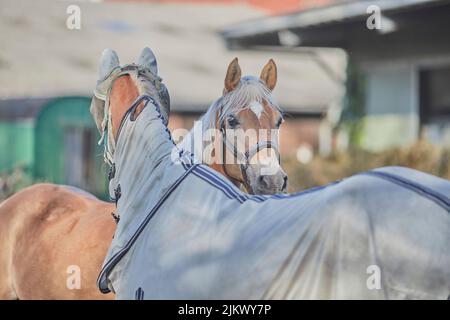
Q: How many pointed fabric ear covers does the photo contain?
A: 2